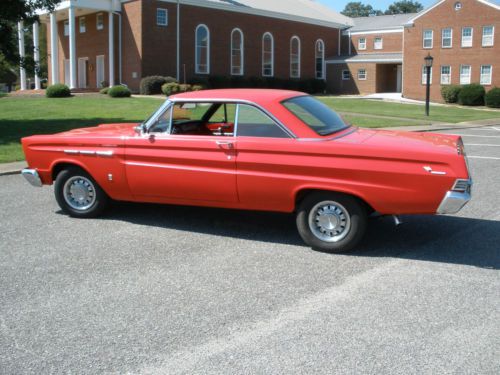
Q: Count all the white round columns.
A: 5